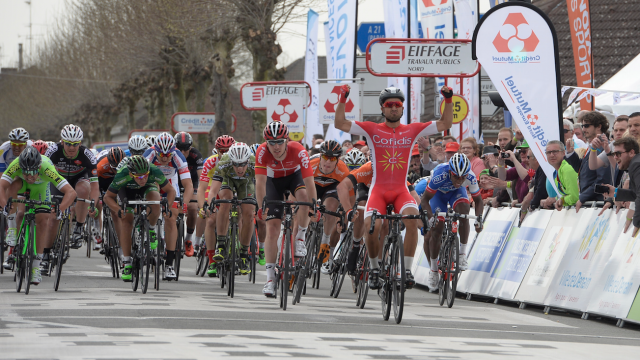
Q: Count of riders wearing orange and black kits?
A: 3